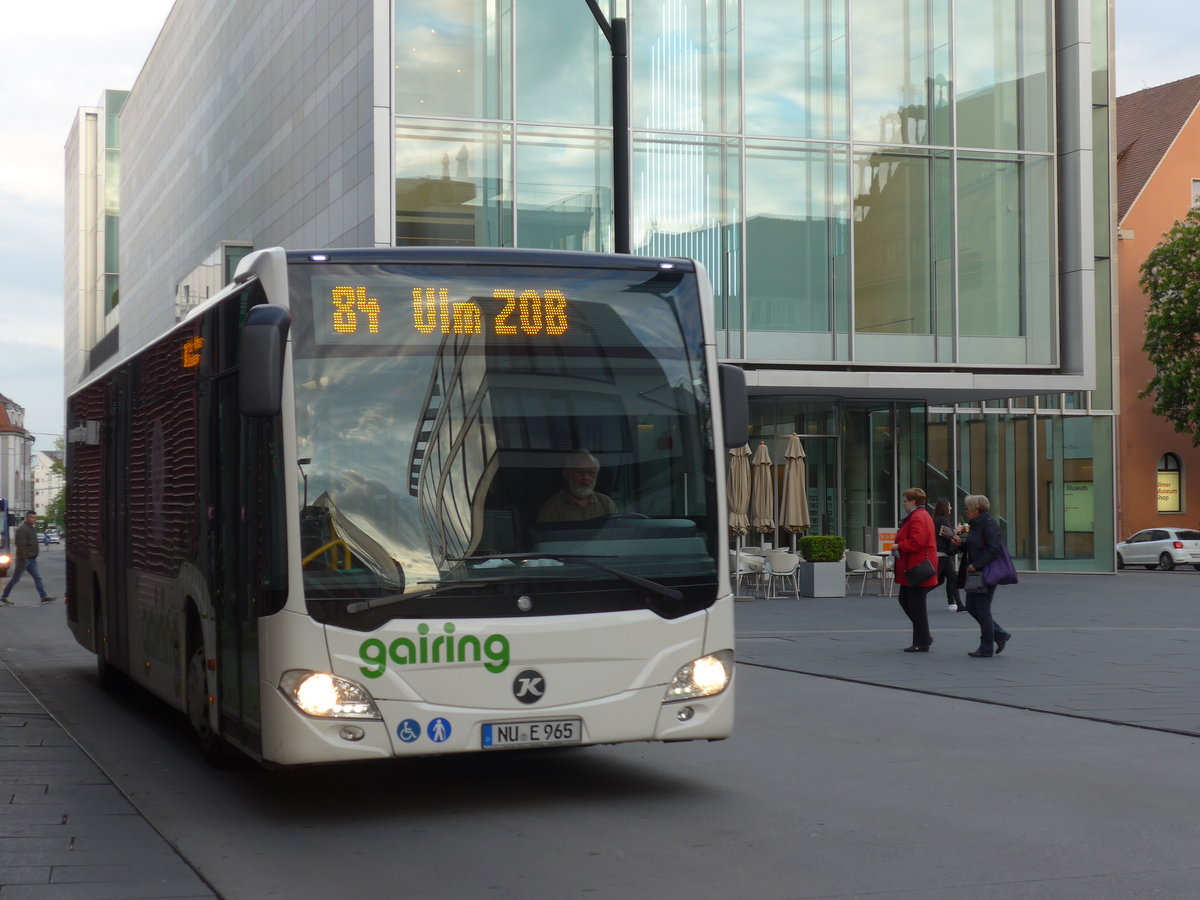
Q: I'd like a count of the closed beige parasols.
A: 3